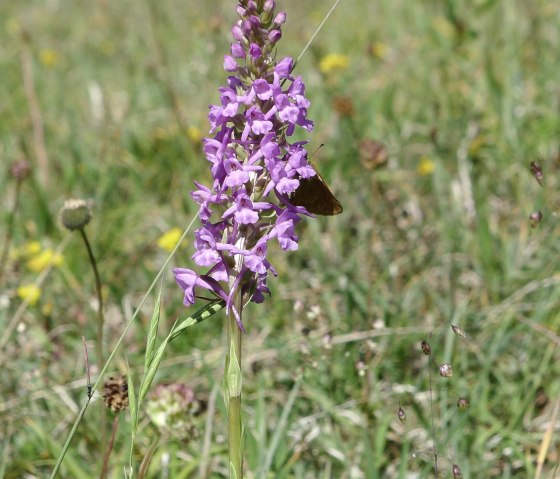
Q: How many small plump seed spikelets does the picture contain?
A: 8